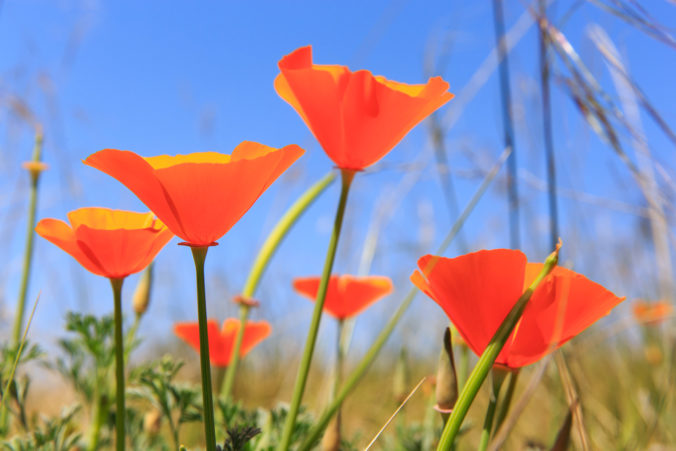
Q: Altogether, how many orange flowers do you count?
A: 7